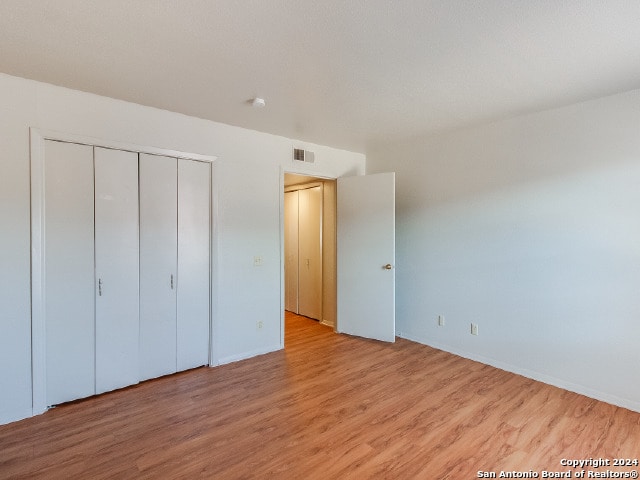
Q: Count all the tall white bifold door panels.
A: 4